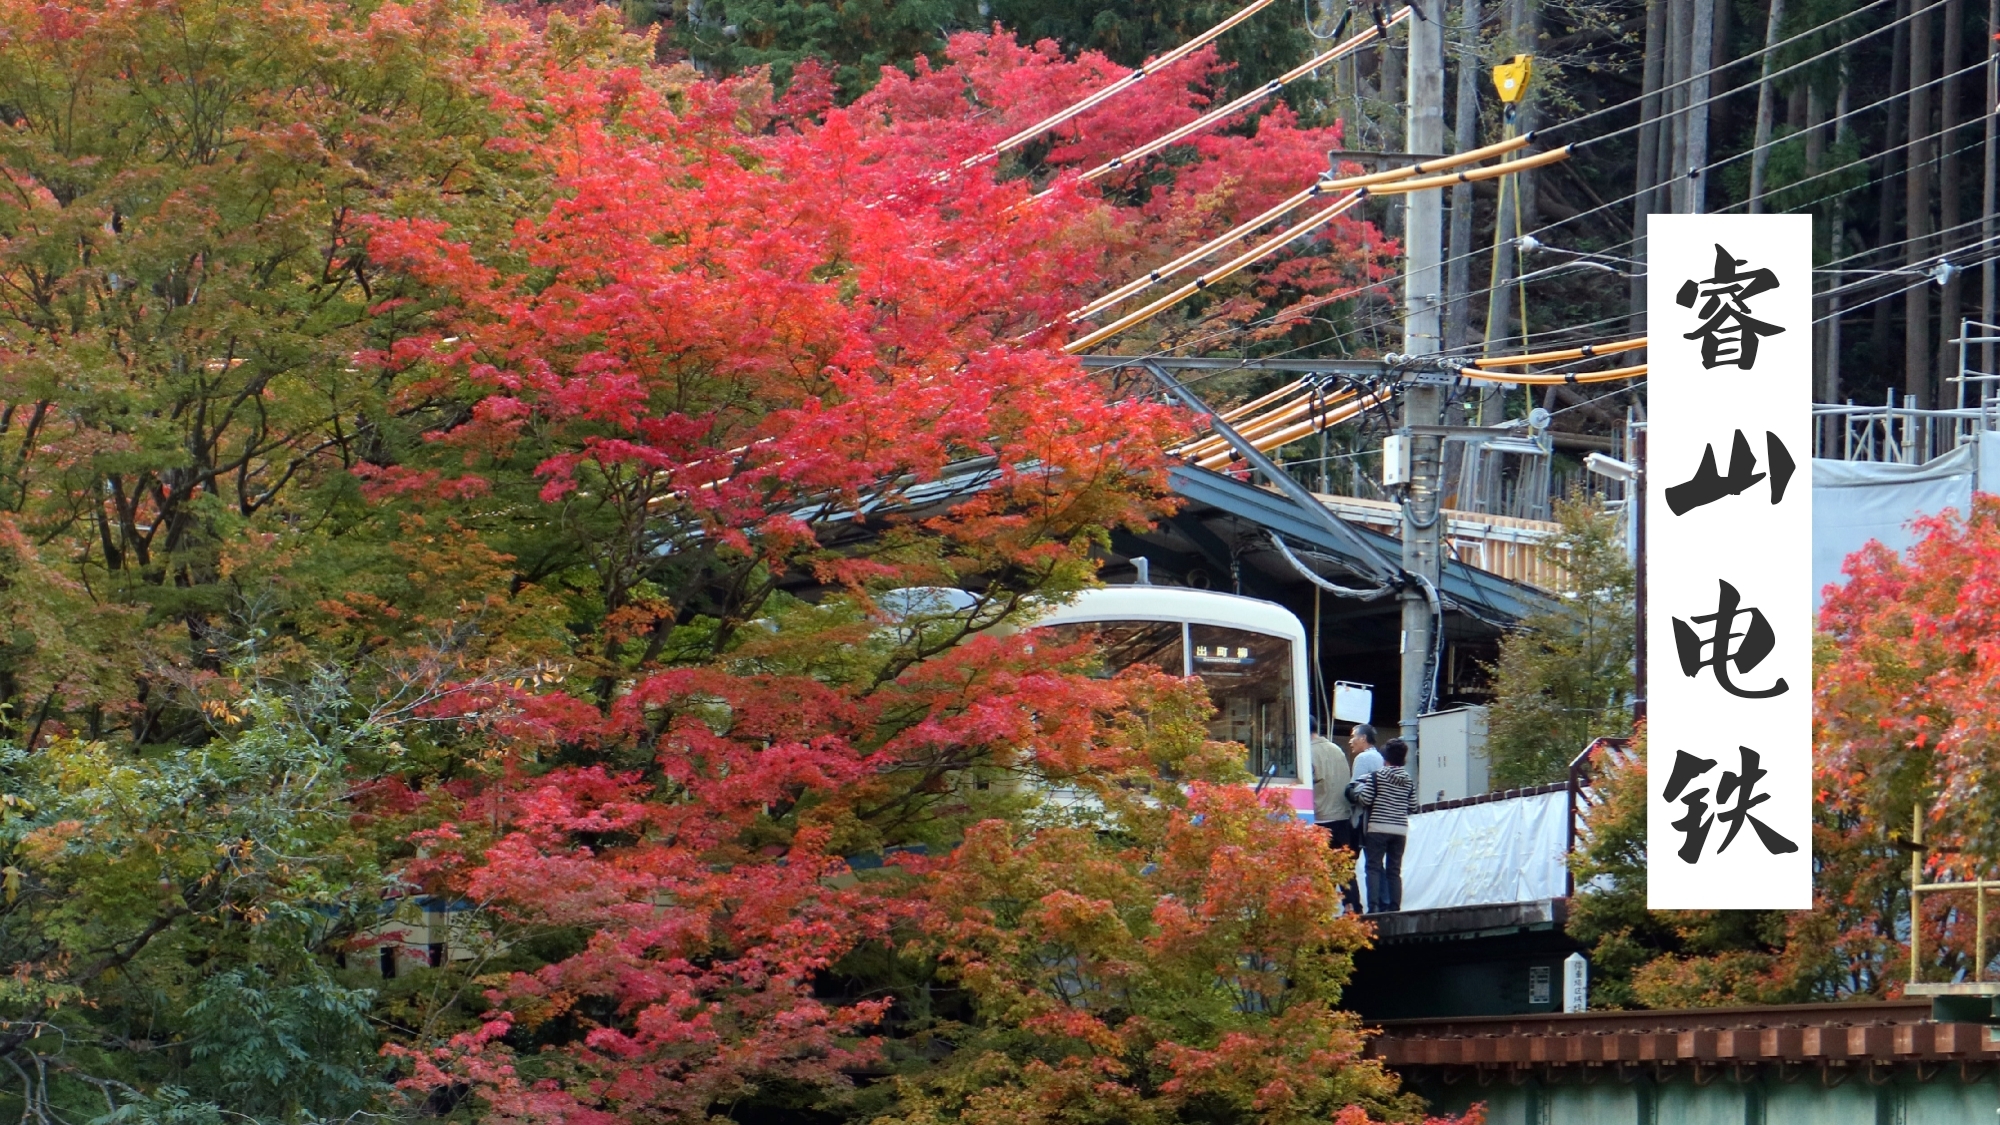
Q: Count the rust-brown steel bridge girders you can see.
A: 1